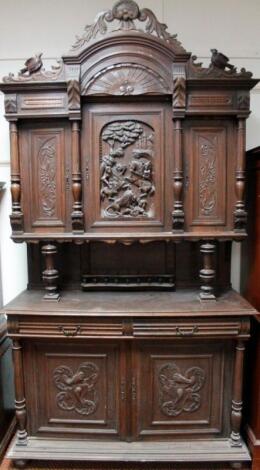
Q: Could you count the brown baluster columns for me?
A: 8